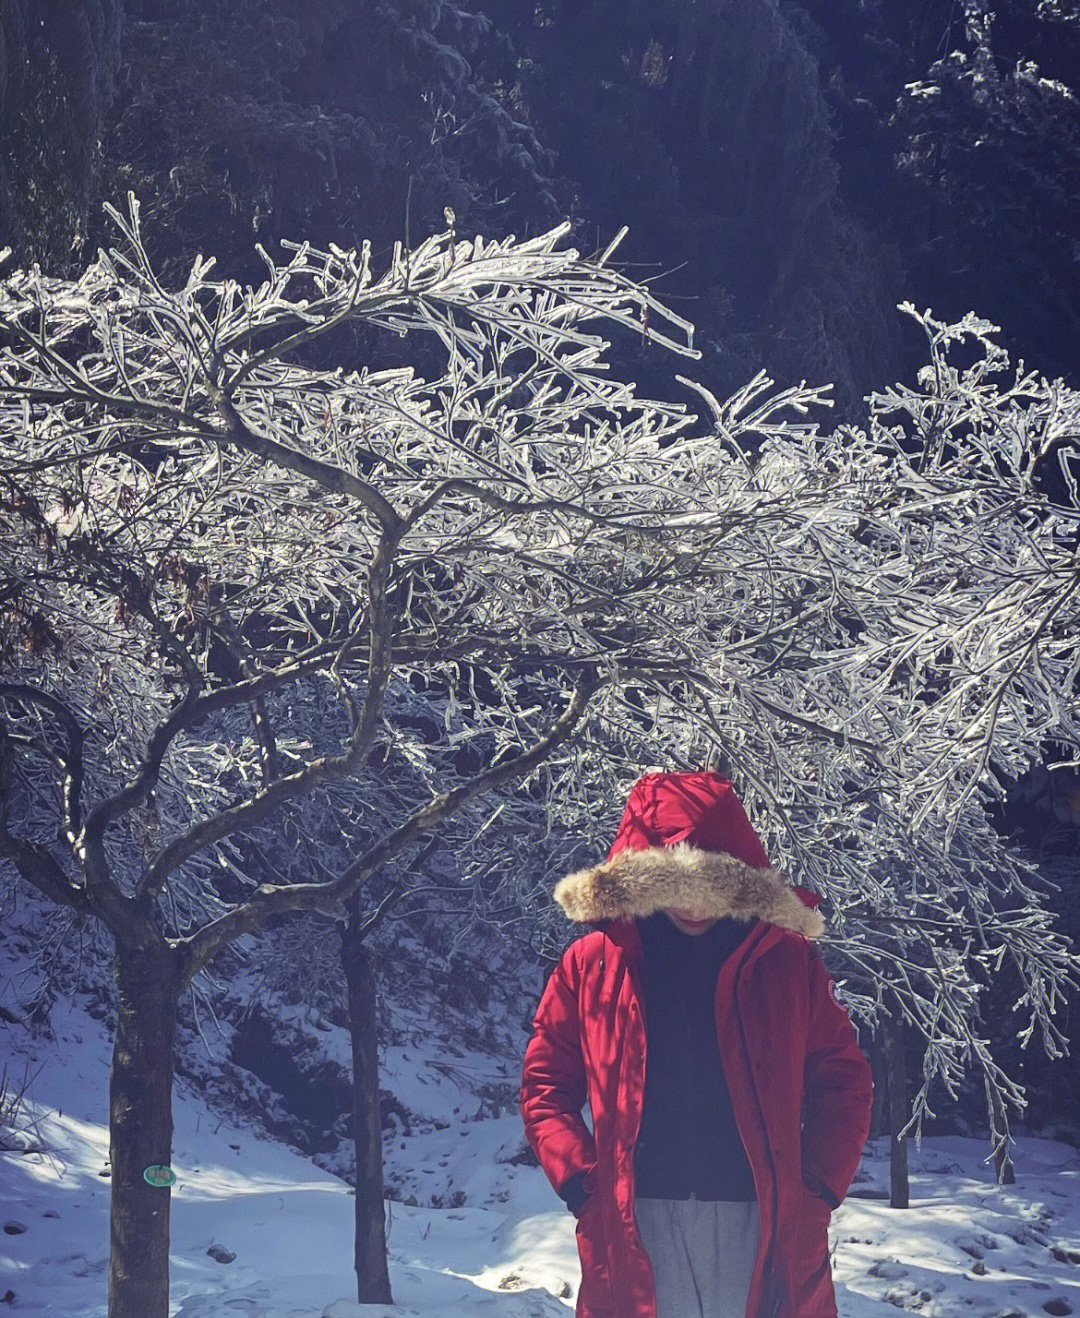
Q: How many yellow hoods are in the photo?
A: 0